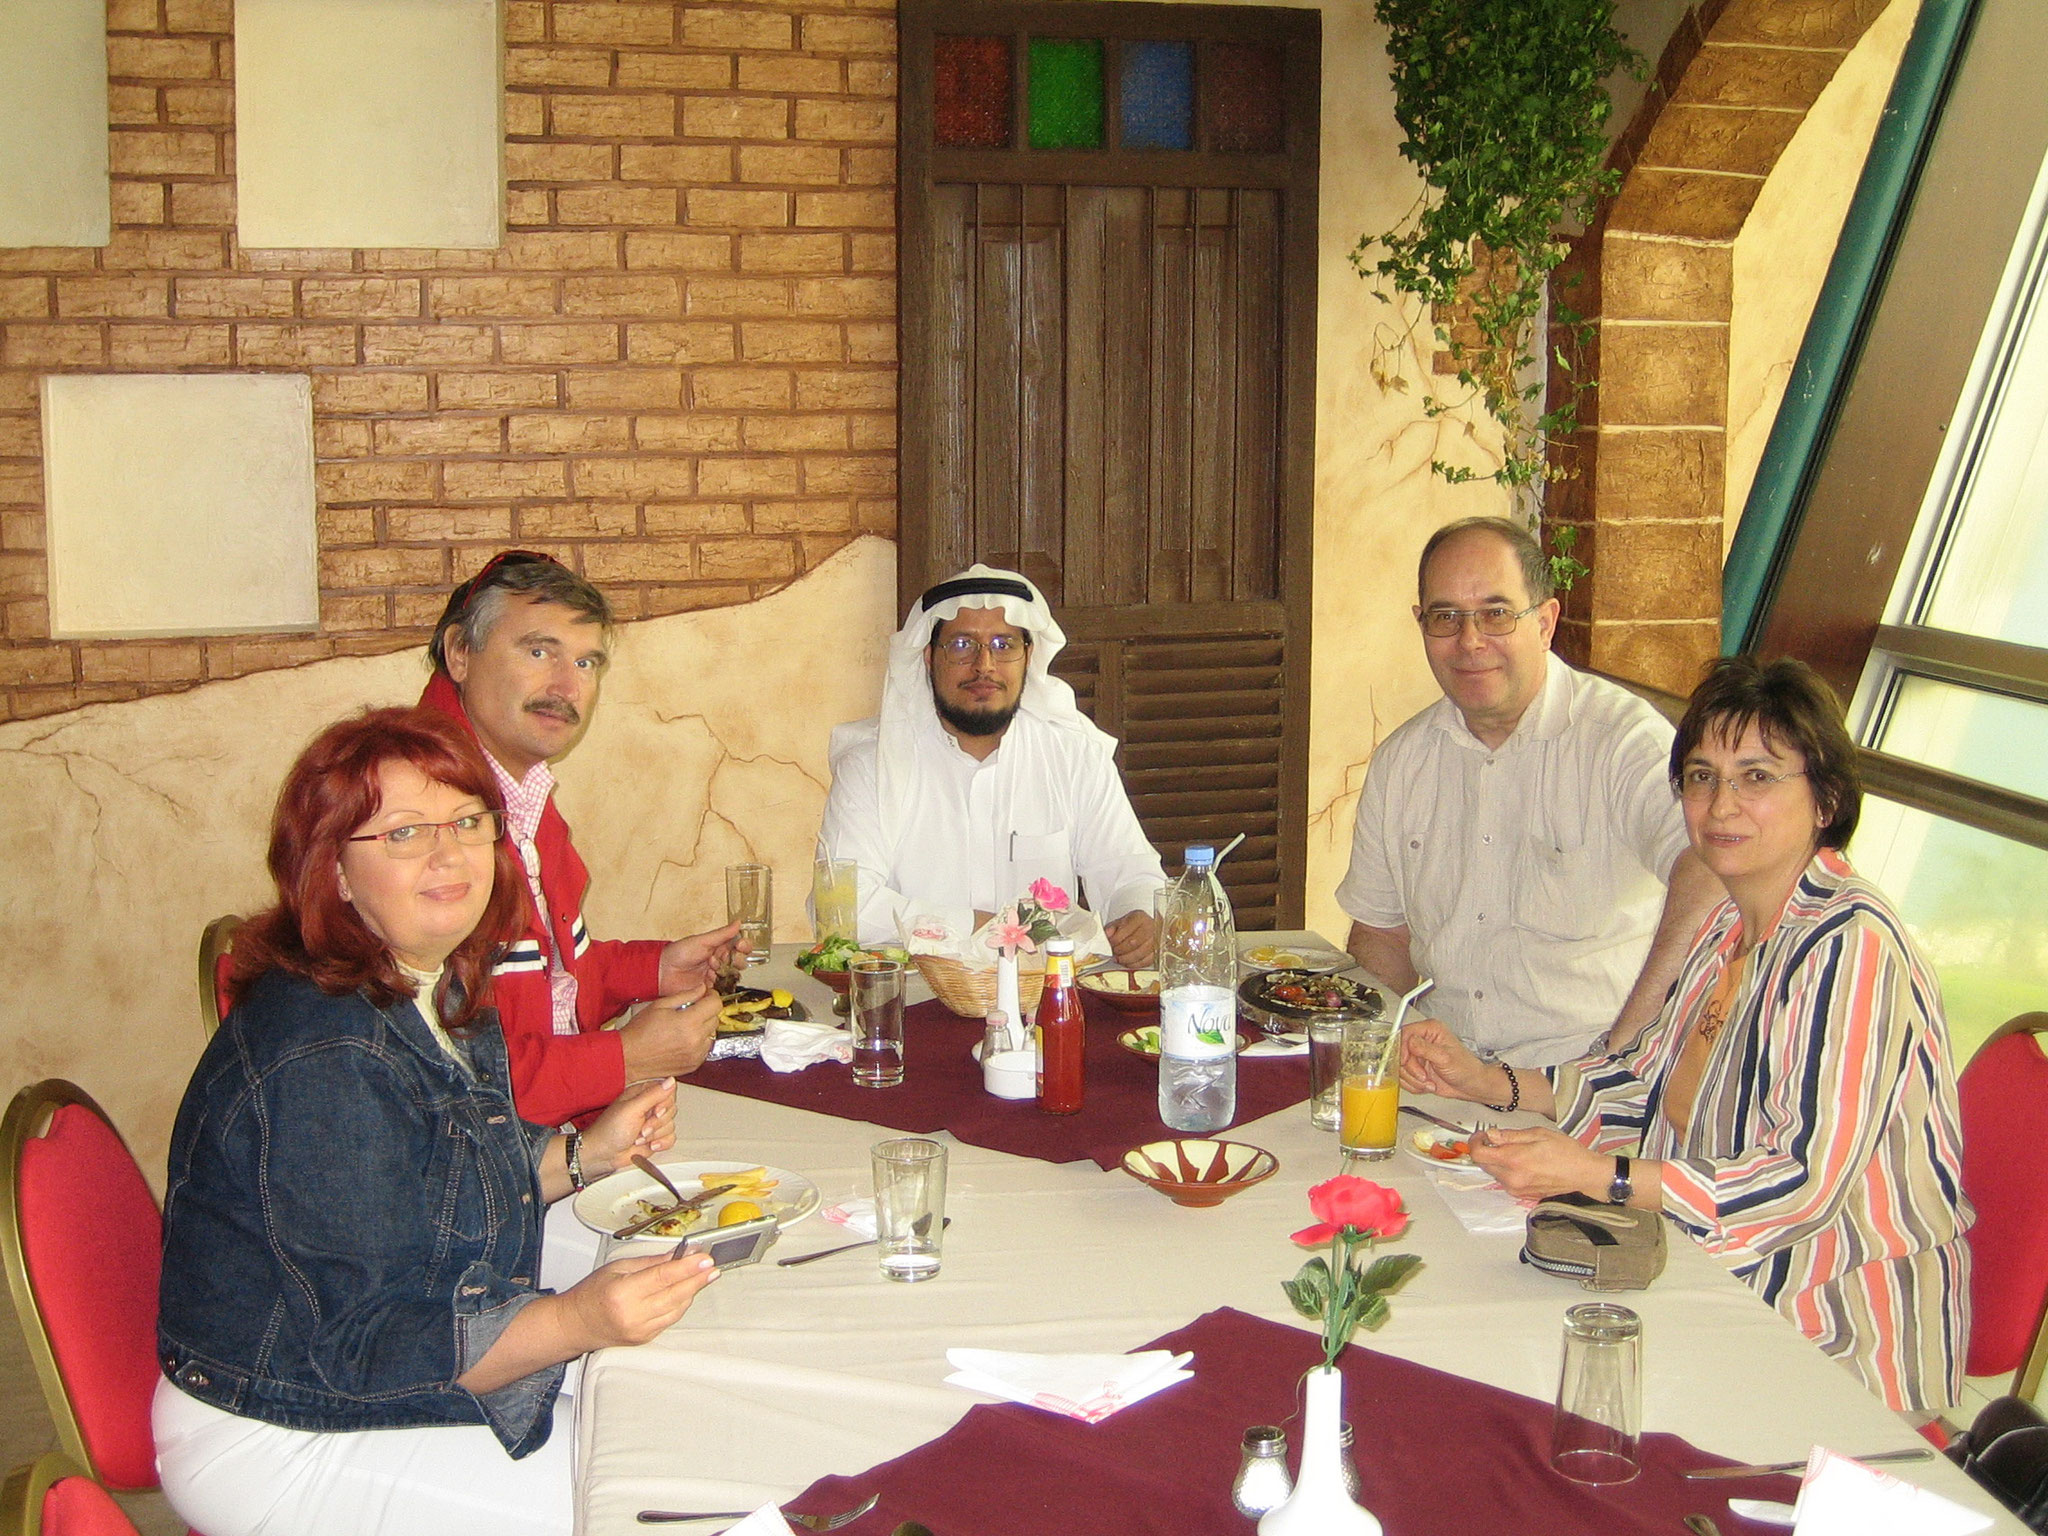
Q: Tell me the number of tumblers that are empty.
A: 1